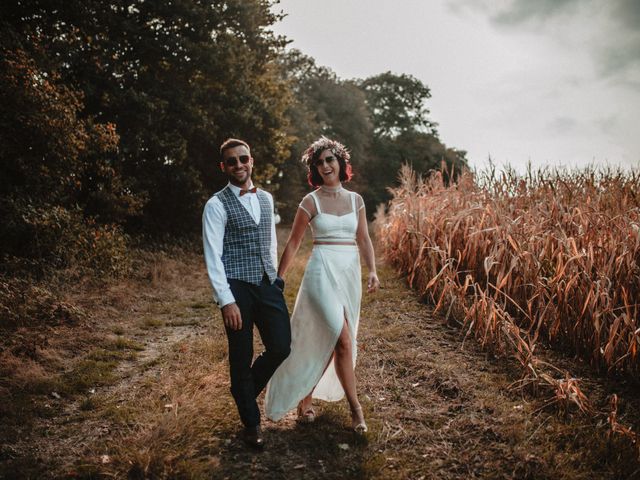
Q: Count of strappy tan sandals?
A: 2